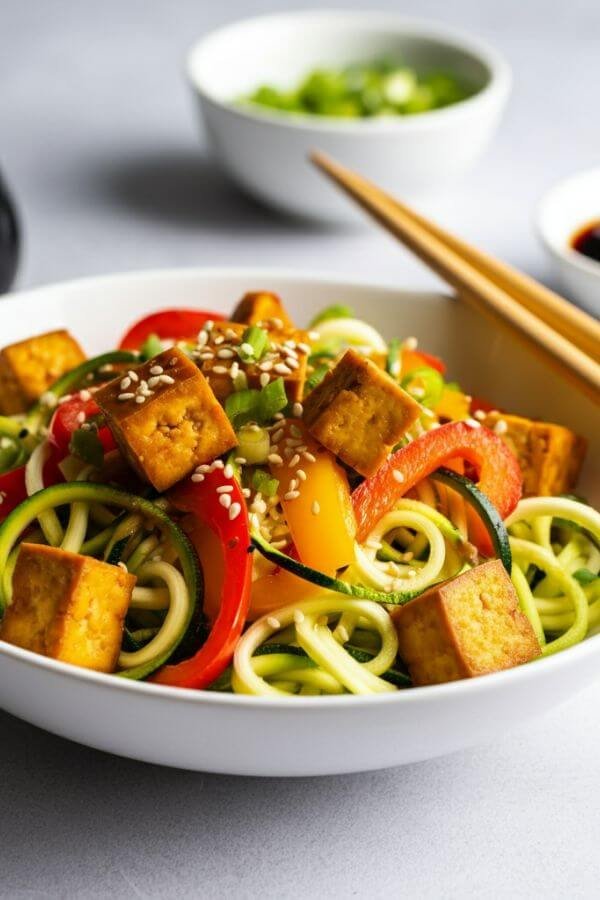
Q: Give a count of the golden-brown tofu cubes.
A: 8